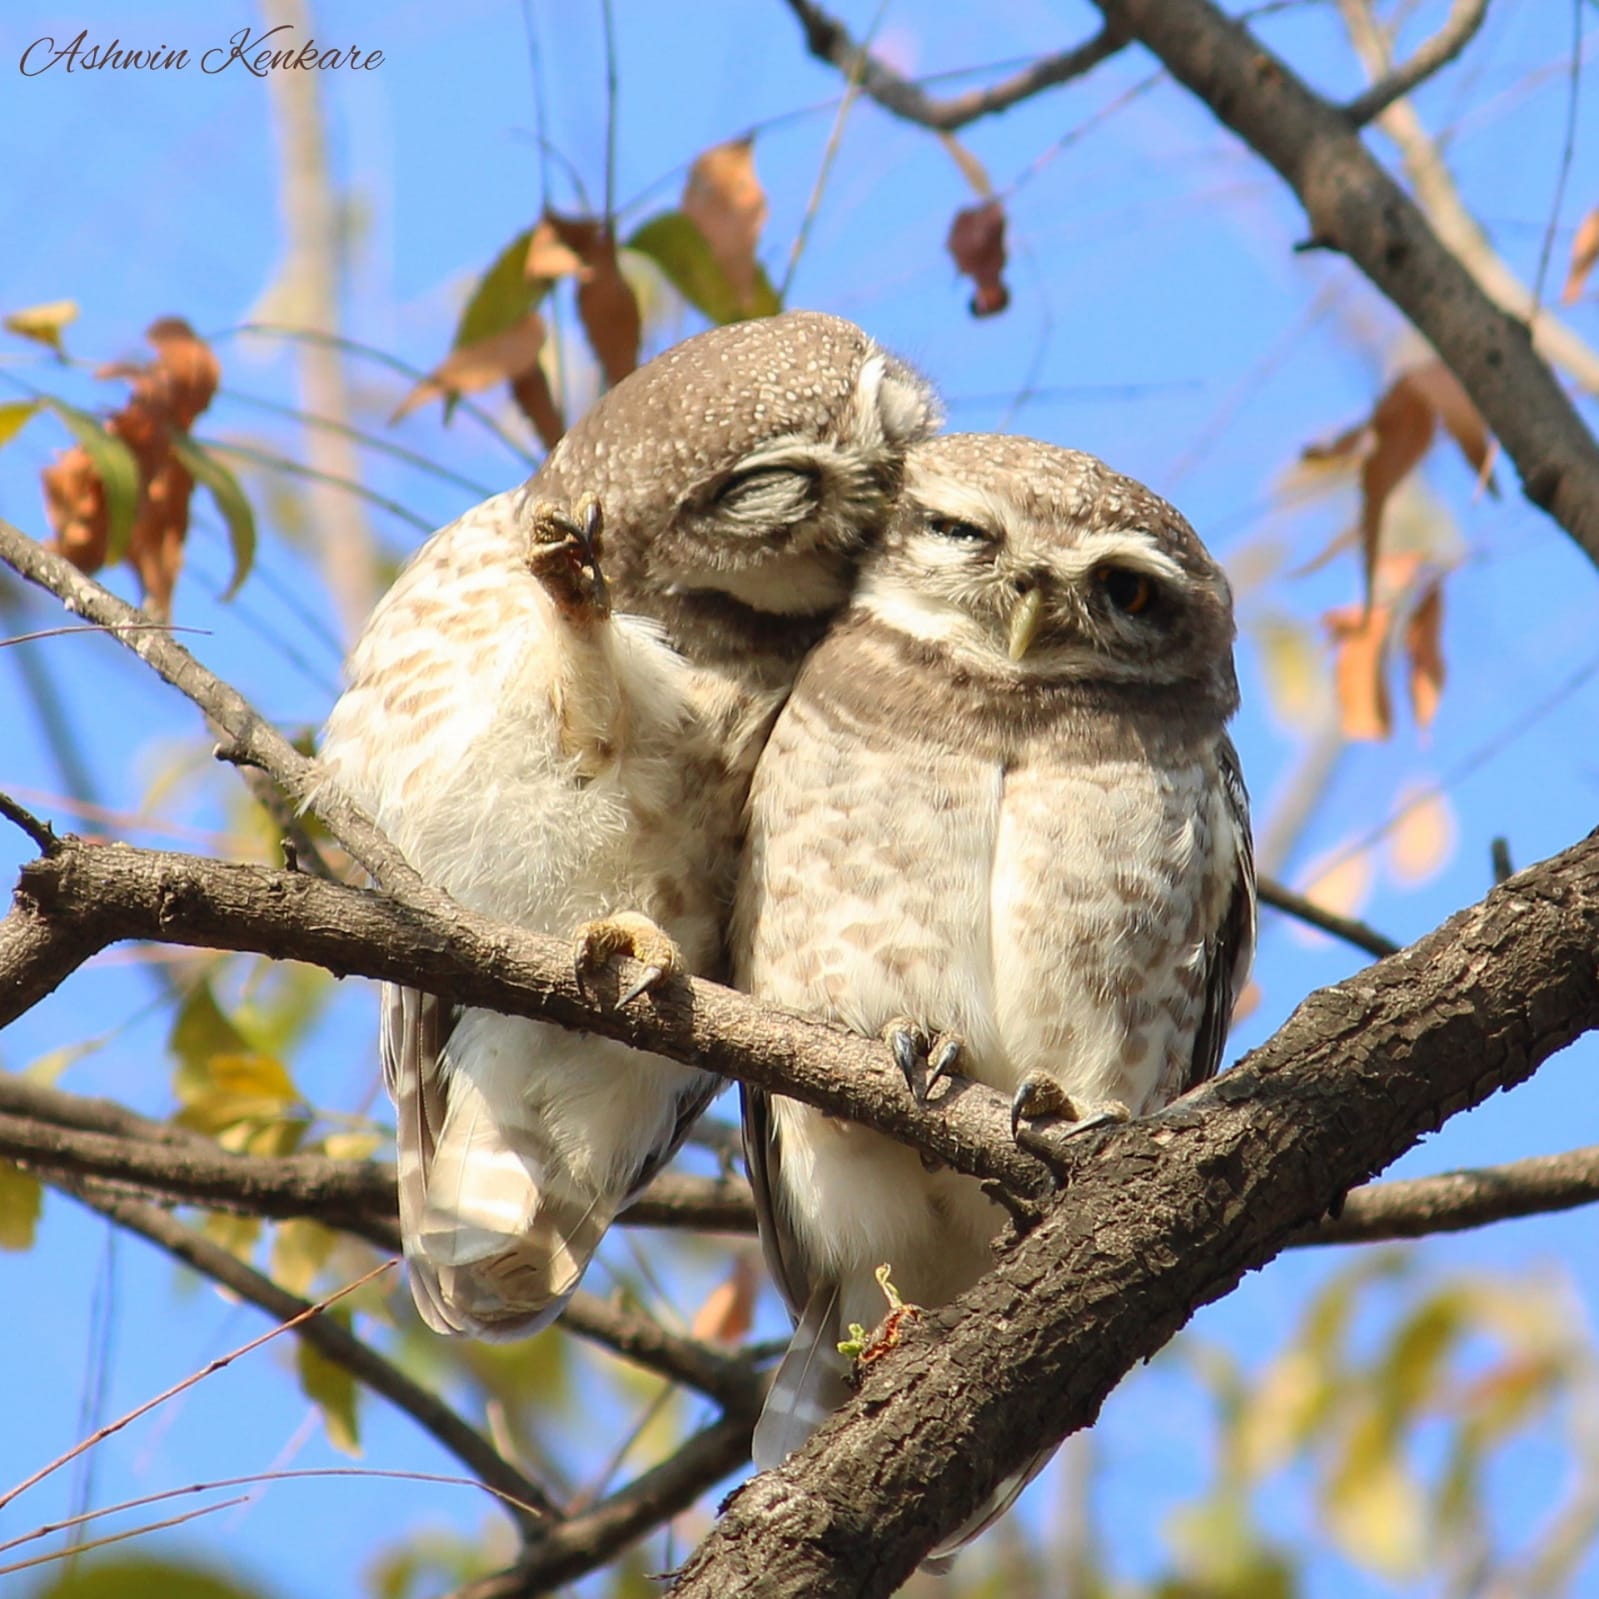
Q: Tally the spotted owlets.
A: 2